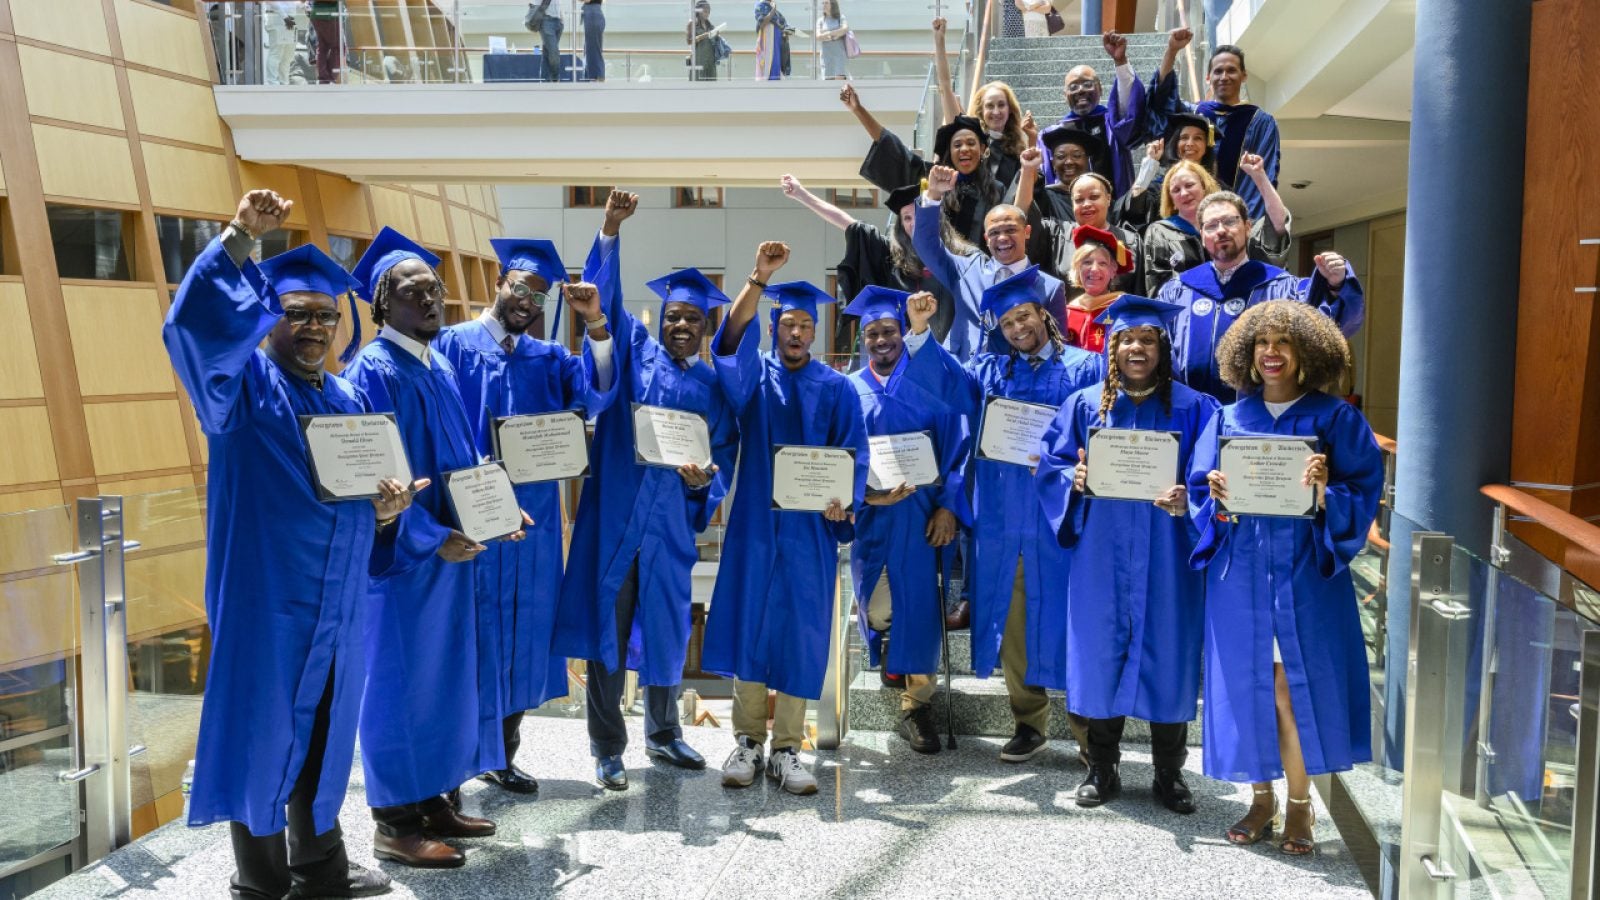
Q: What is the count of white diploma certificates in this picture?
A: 9